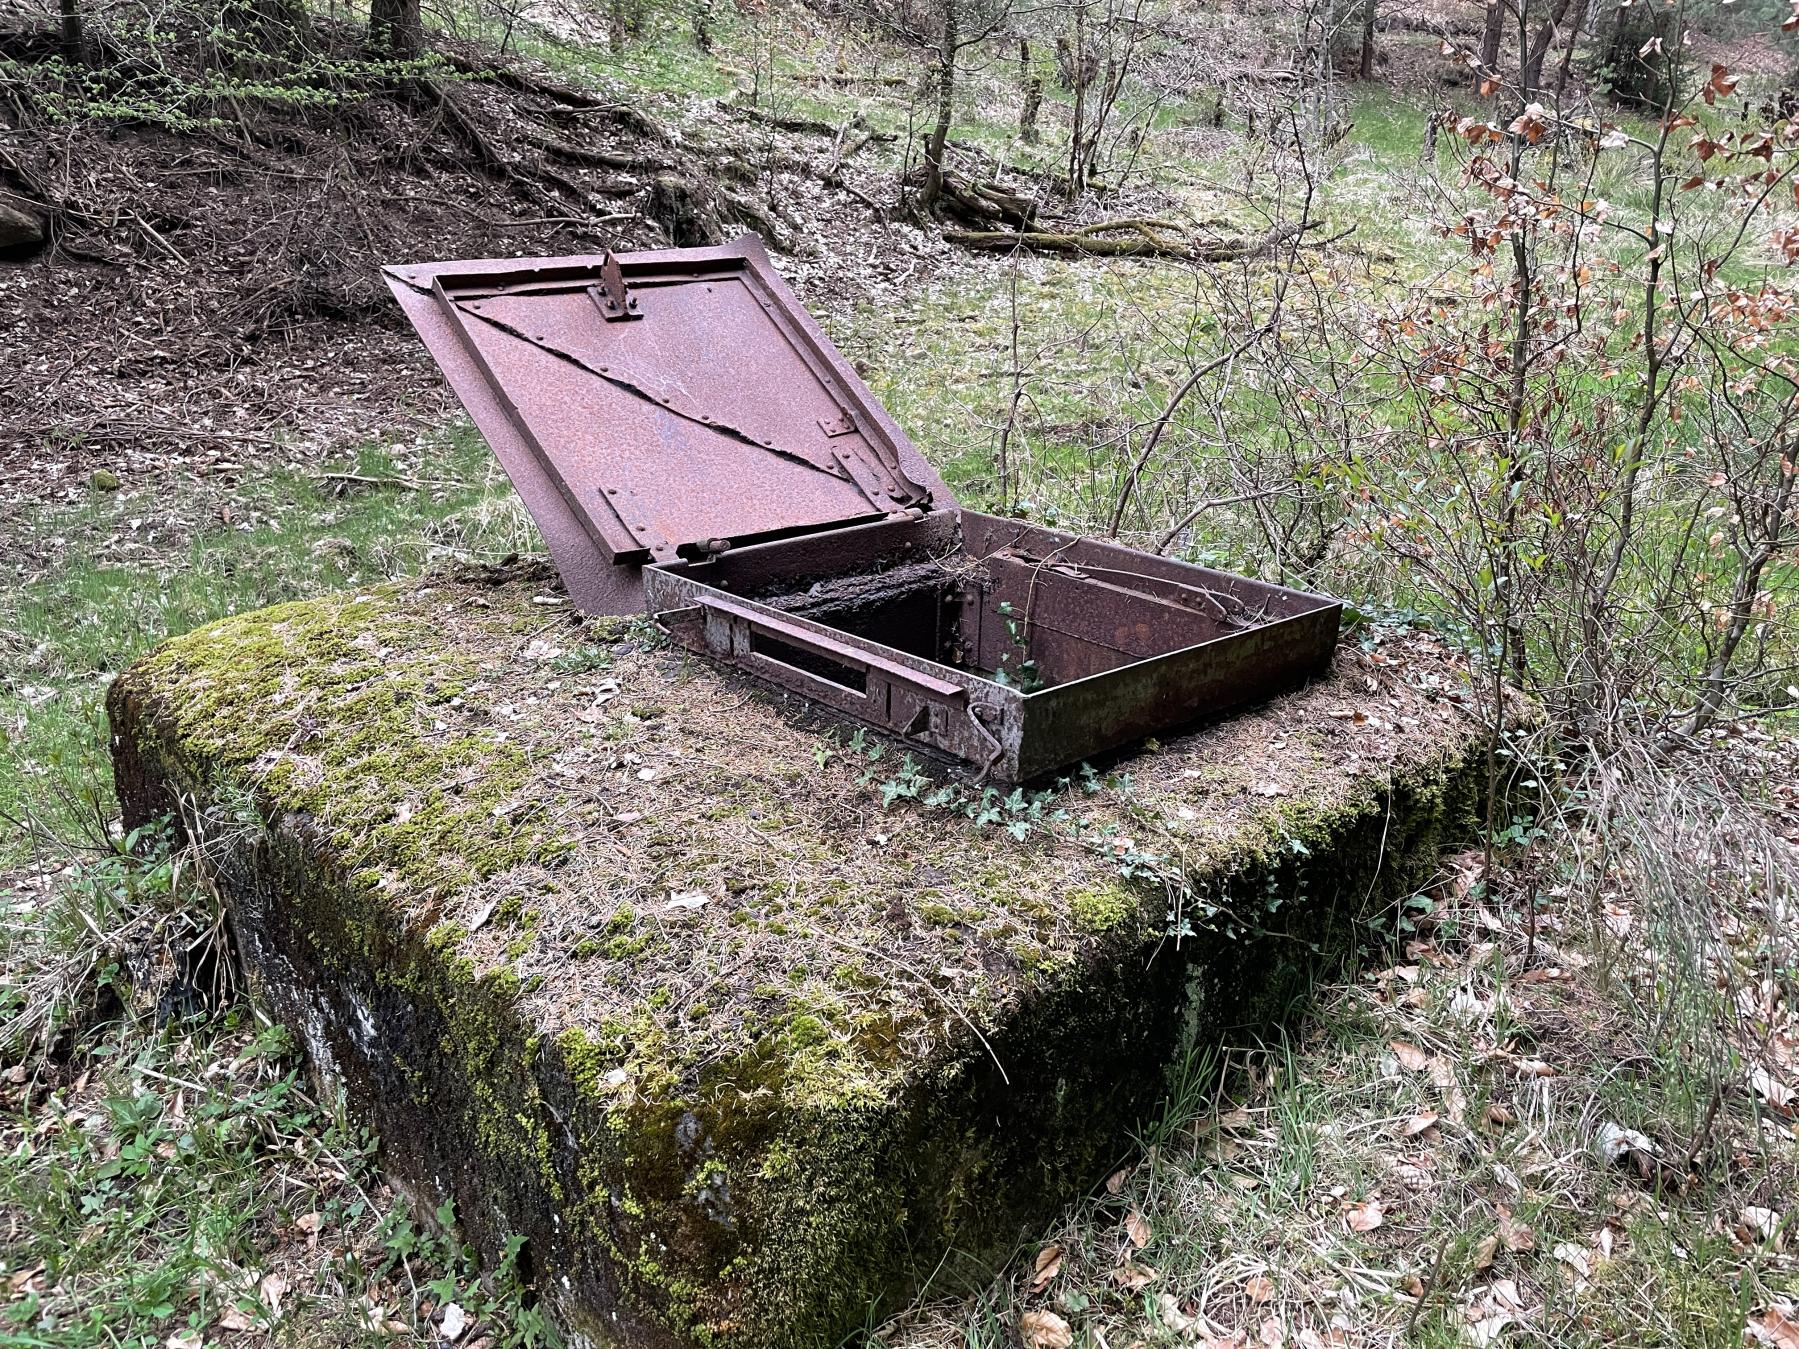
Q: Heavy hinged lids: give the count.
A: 1